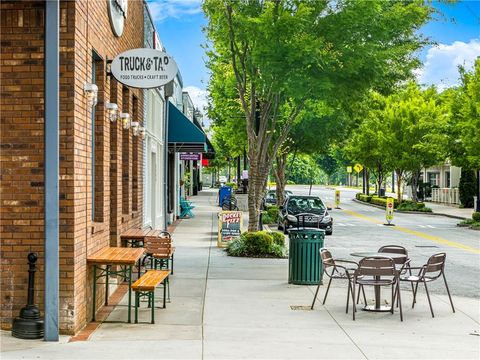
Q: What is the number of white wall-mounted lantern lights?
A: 5